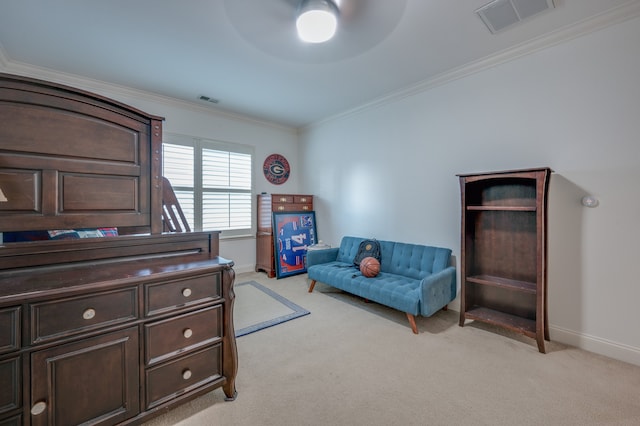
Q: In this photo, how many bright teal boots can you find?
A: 0